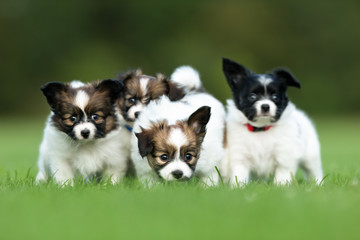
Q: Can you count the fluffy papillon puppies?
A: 4